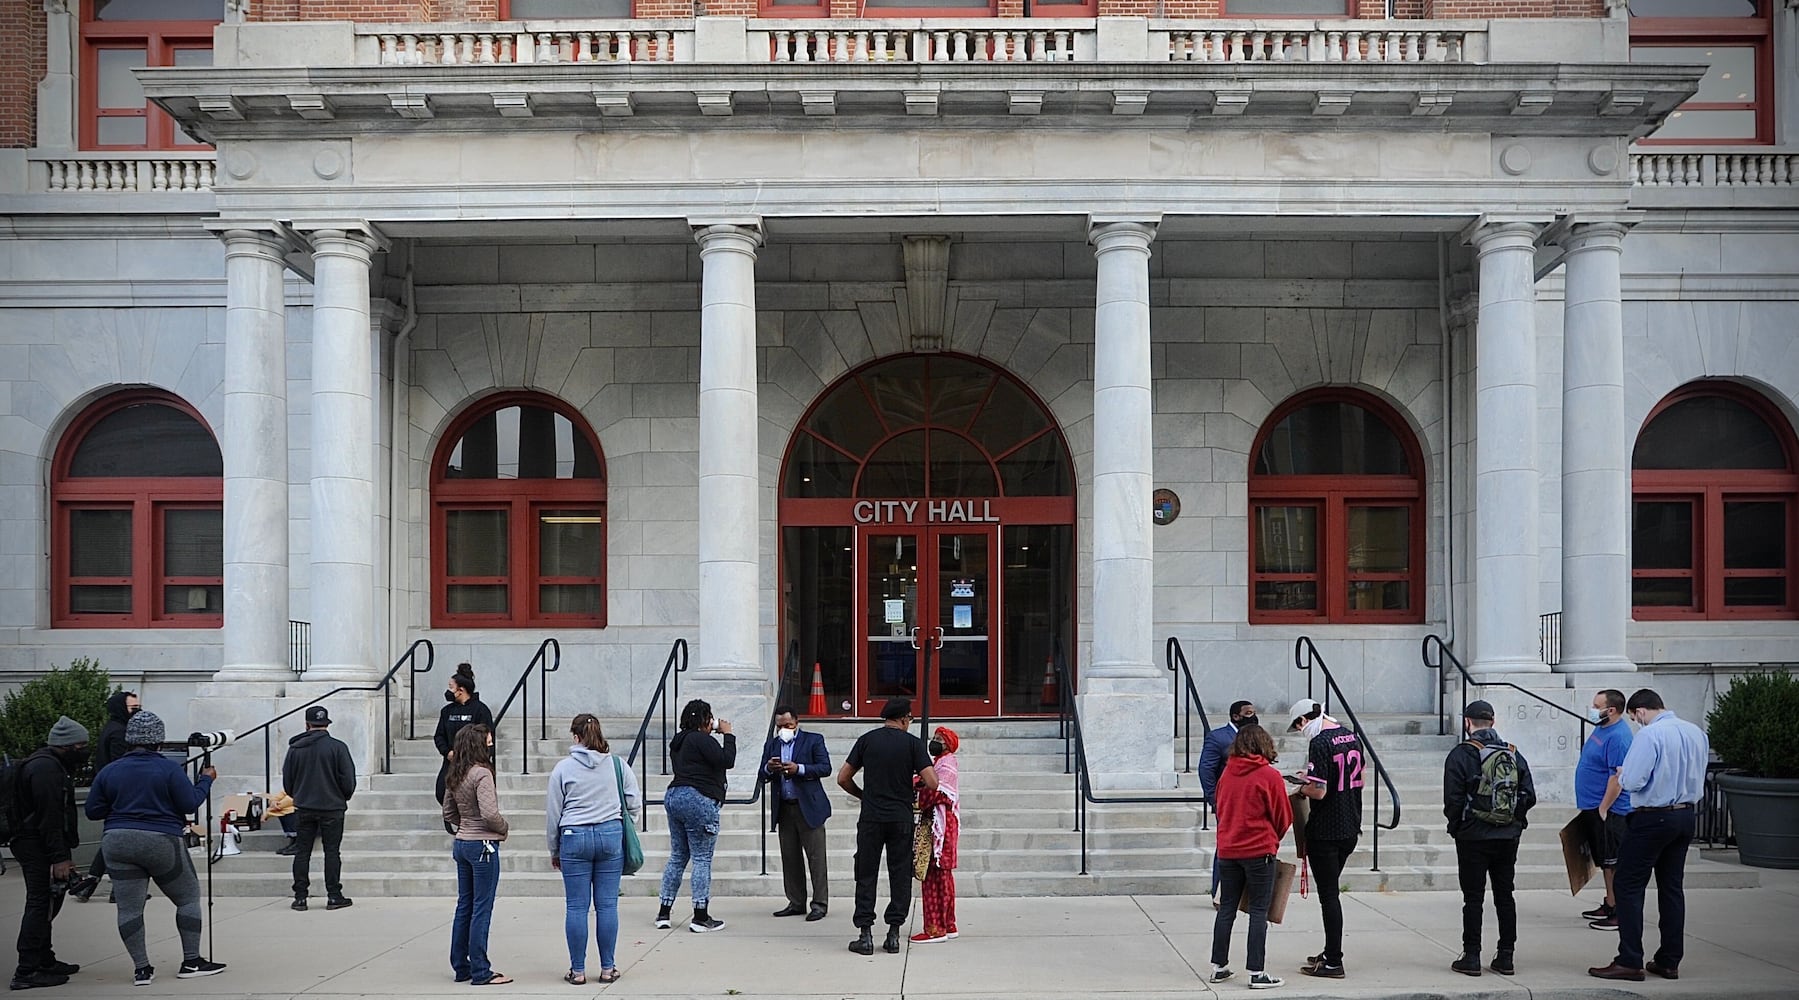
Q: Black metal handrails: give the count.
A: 9